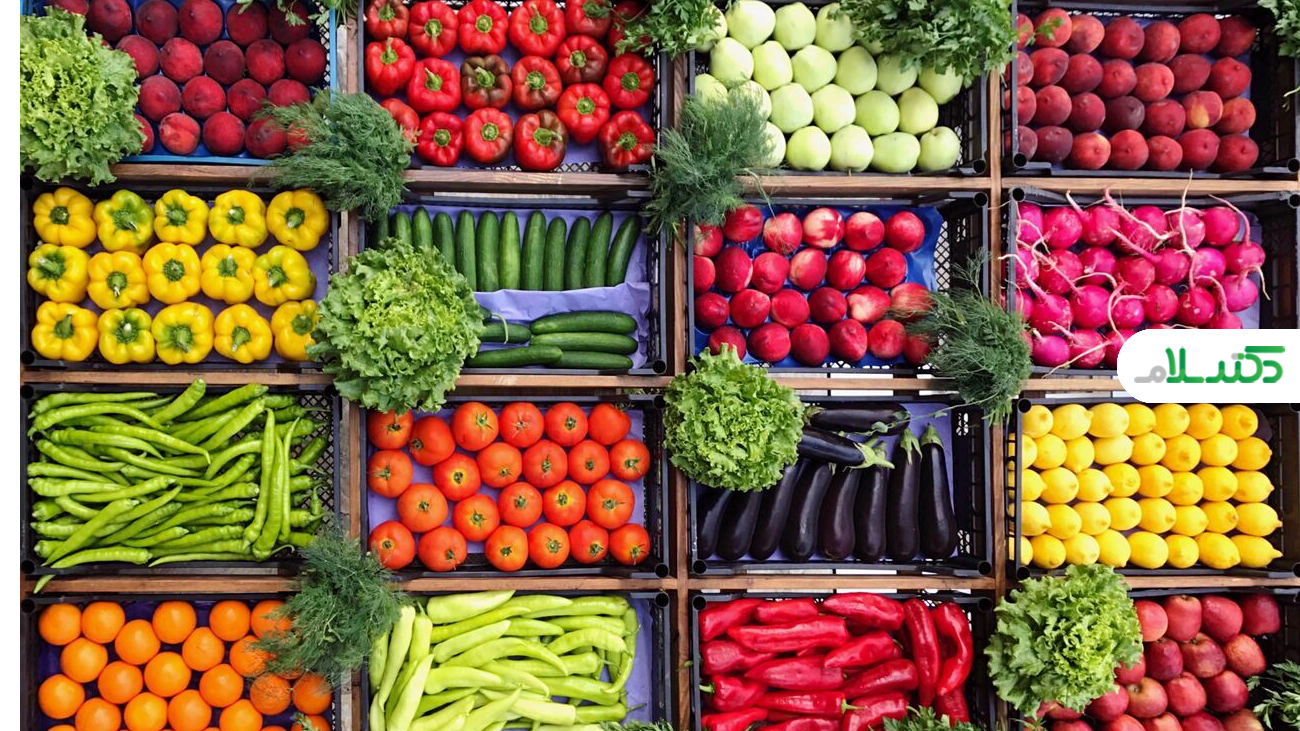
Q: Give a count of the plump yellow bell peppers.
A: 15